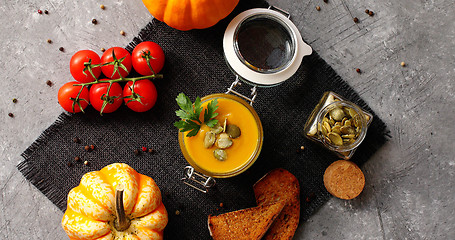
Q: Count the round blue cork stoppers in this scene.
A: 0